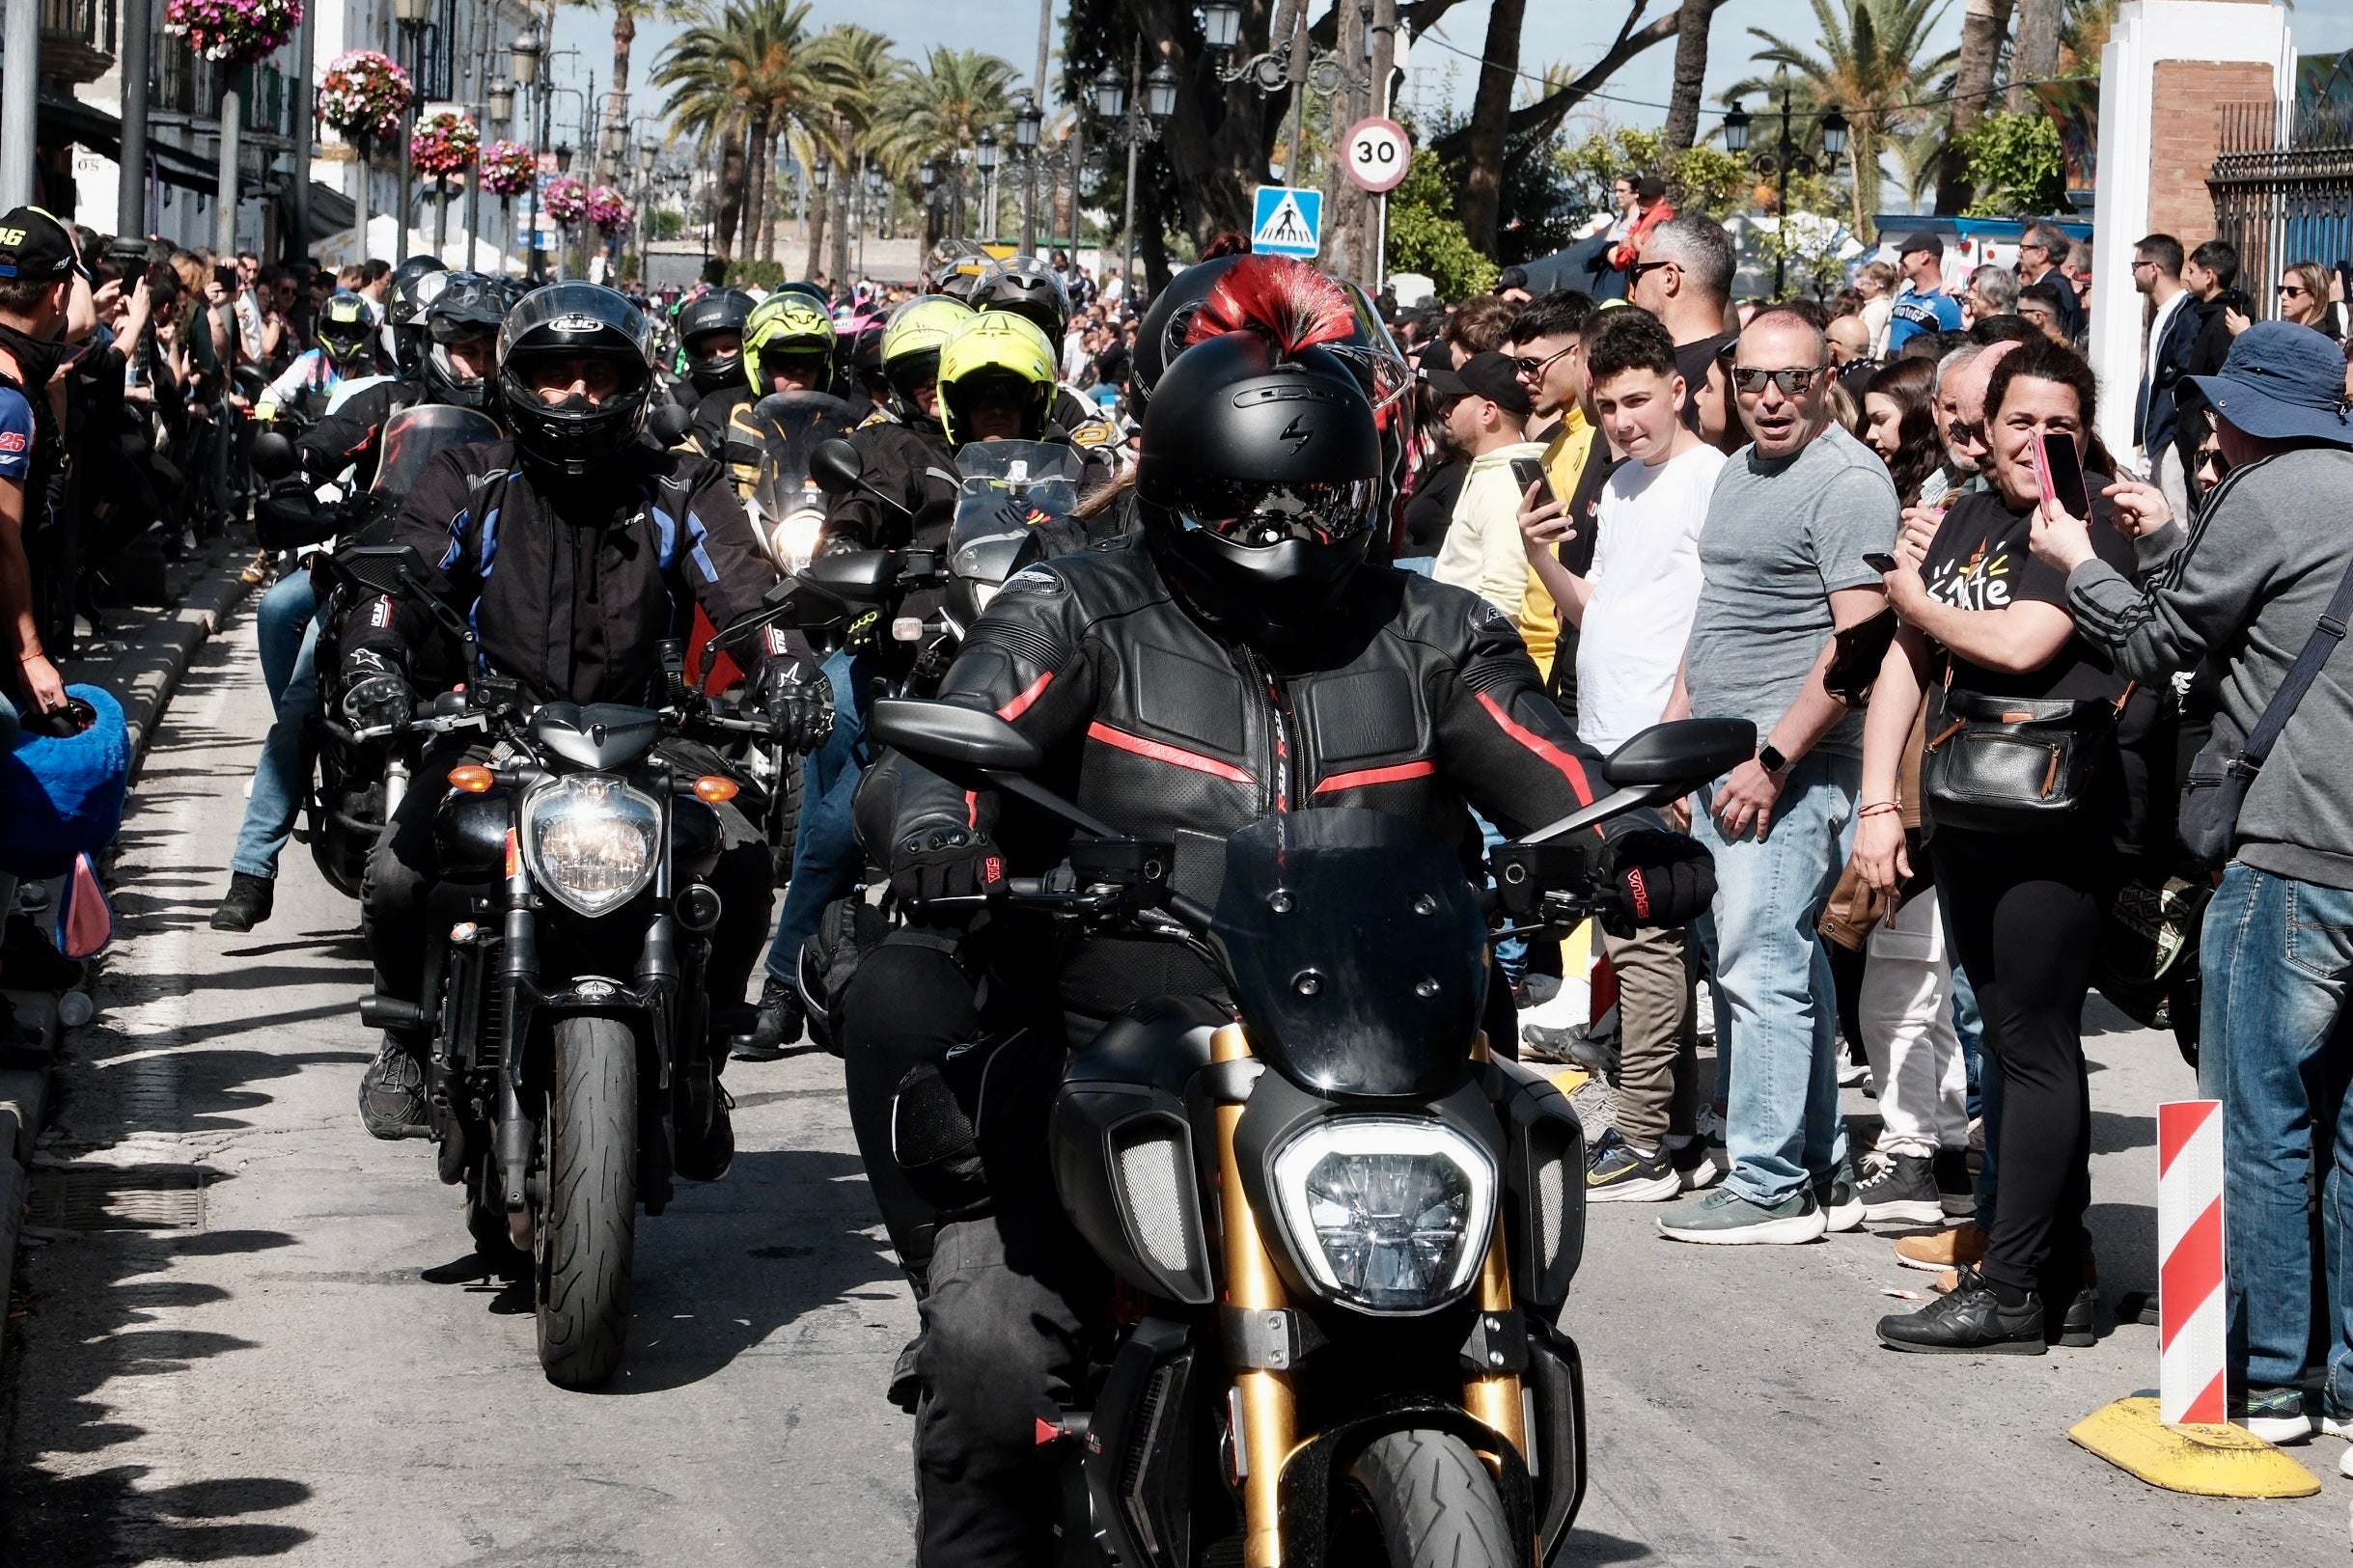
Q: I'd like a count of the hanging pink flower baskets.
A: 6